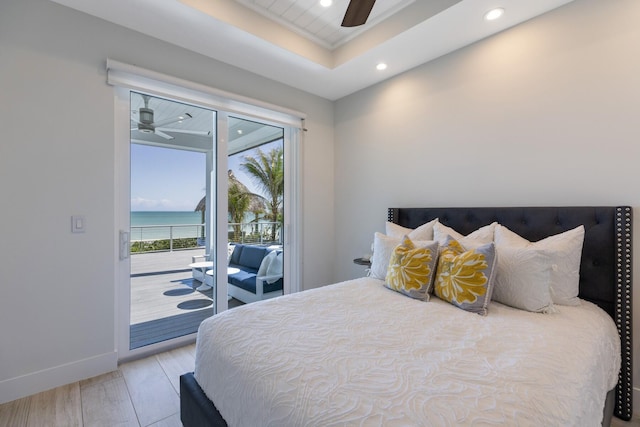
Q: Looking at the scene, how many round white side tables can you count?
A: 2